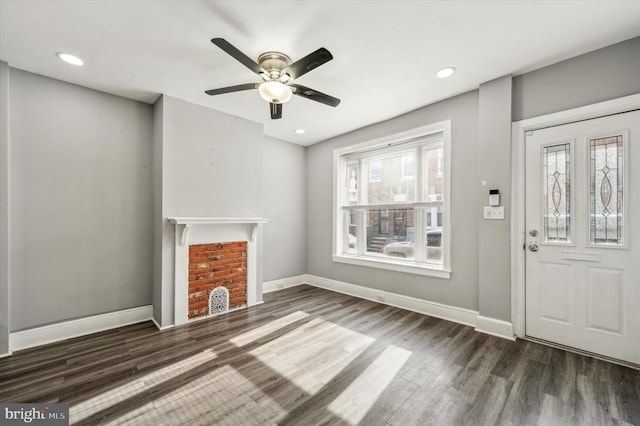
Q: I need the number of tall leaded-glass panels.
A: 2